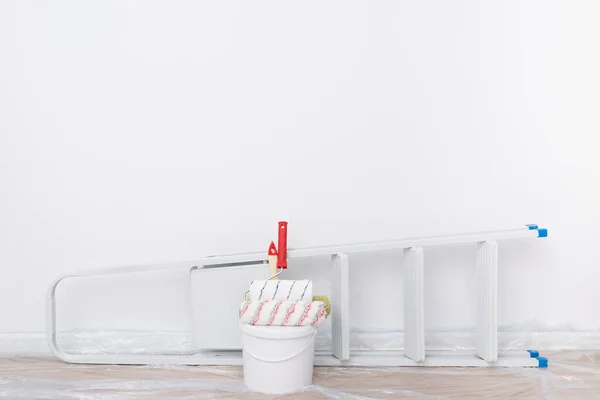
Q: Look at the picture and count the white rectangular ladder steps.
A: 3